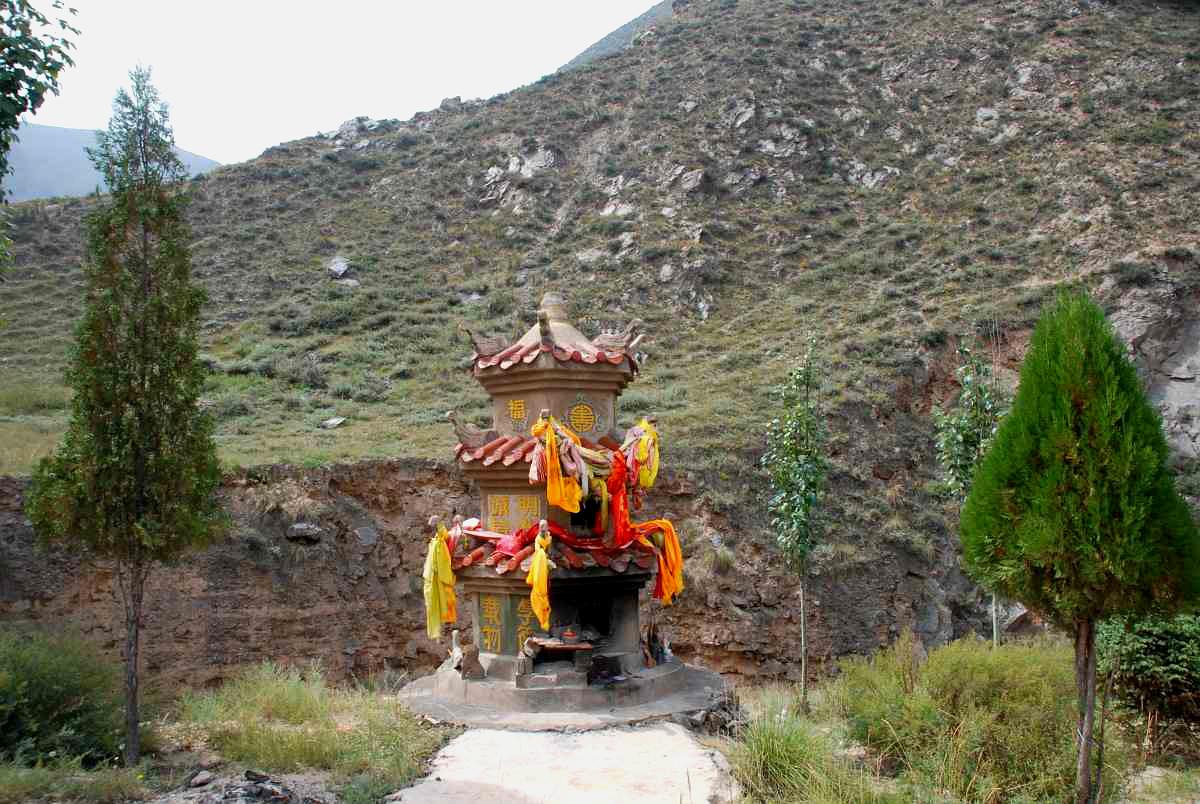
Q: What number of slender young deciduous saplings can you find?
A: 2